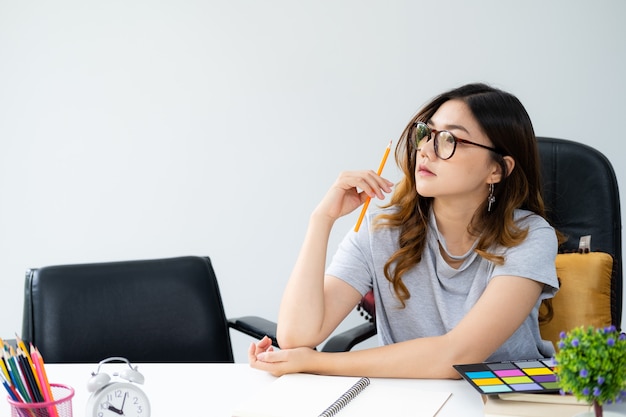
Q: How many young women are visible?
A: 1